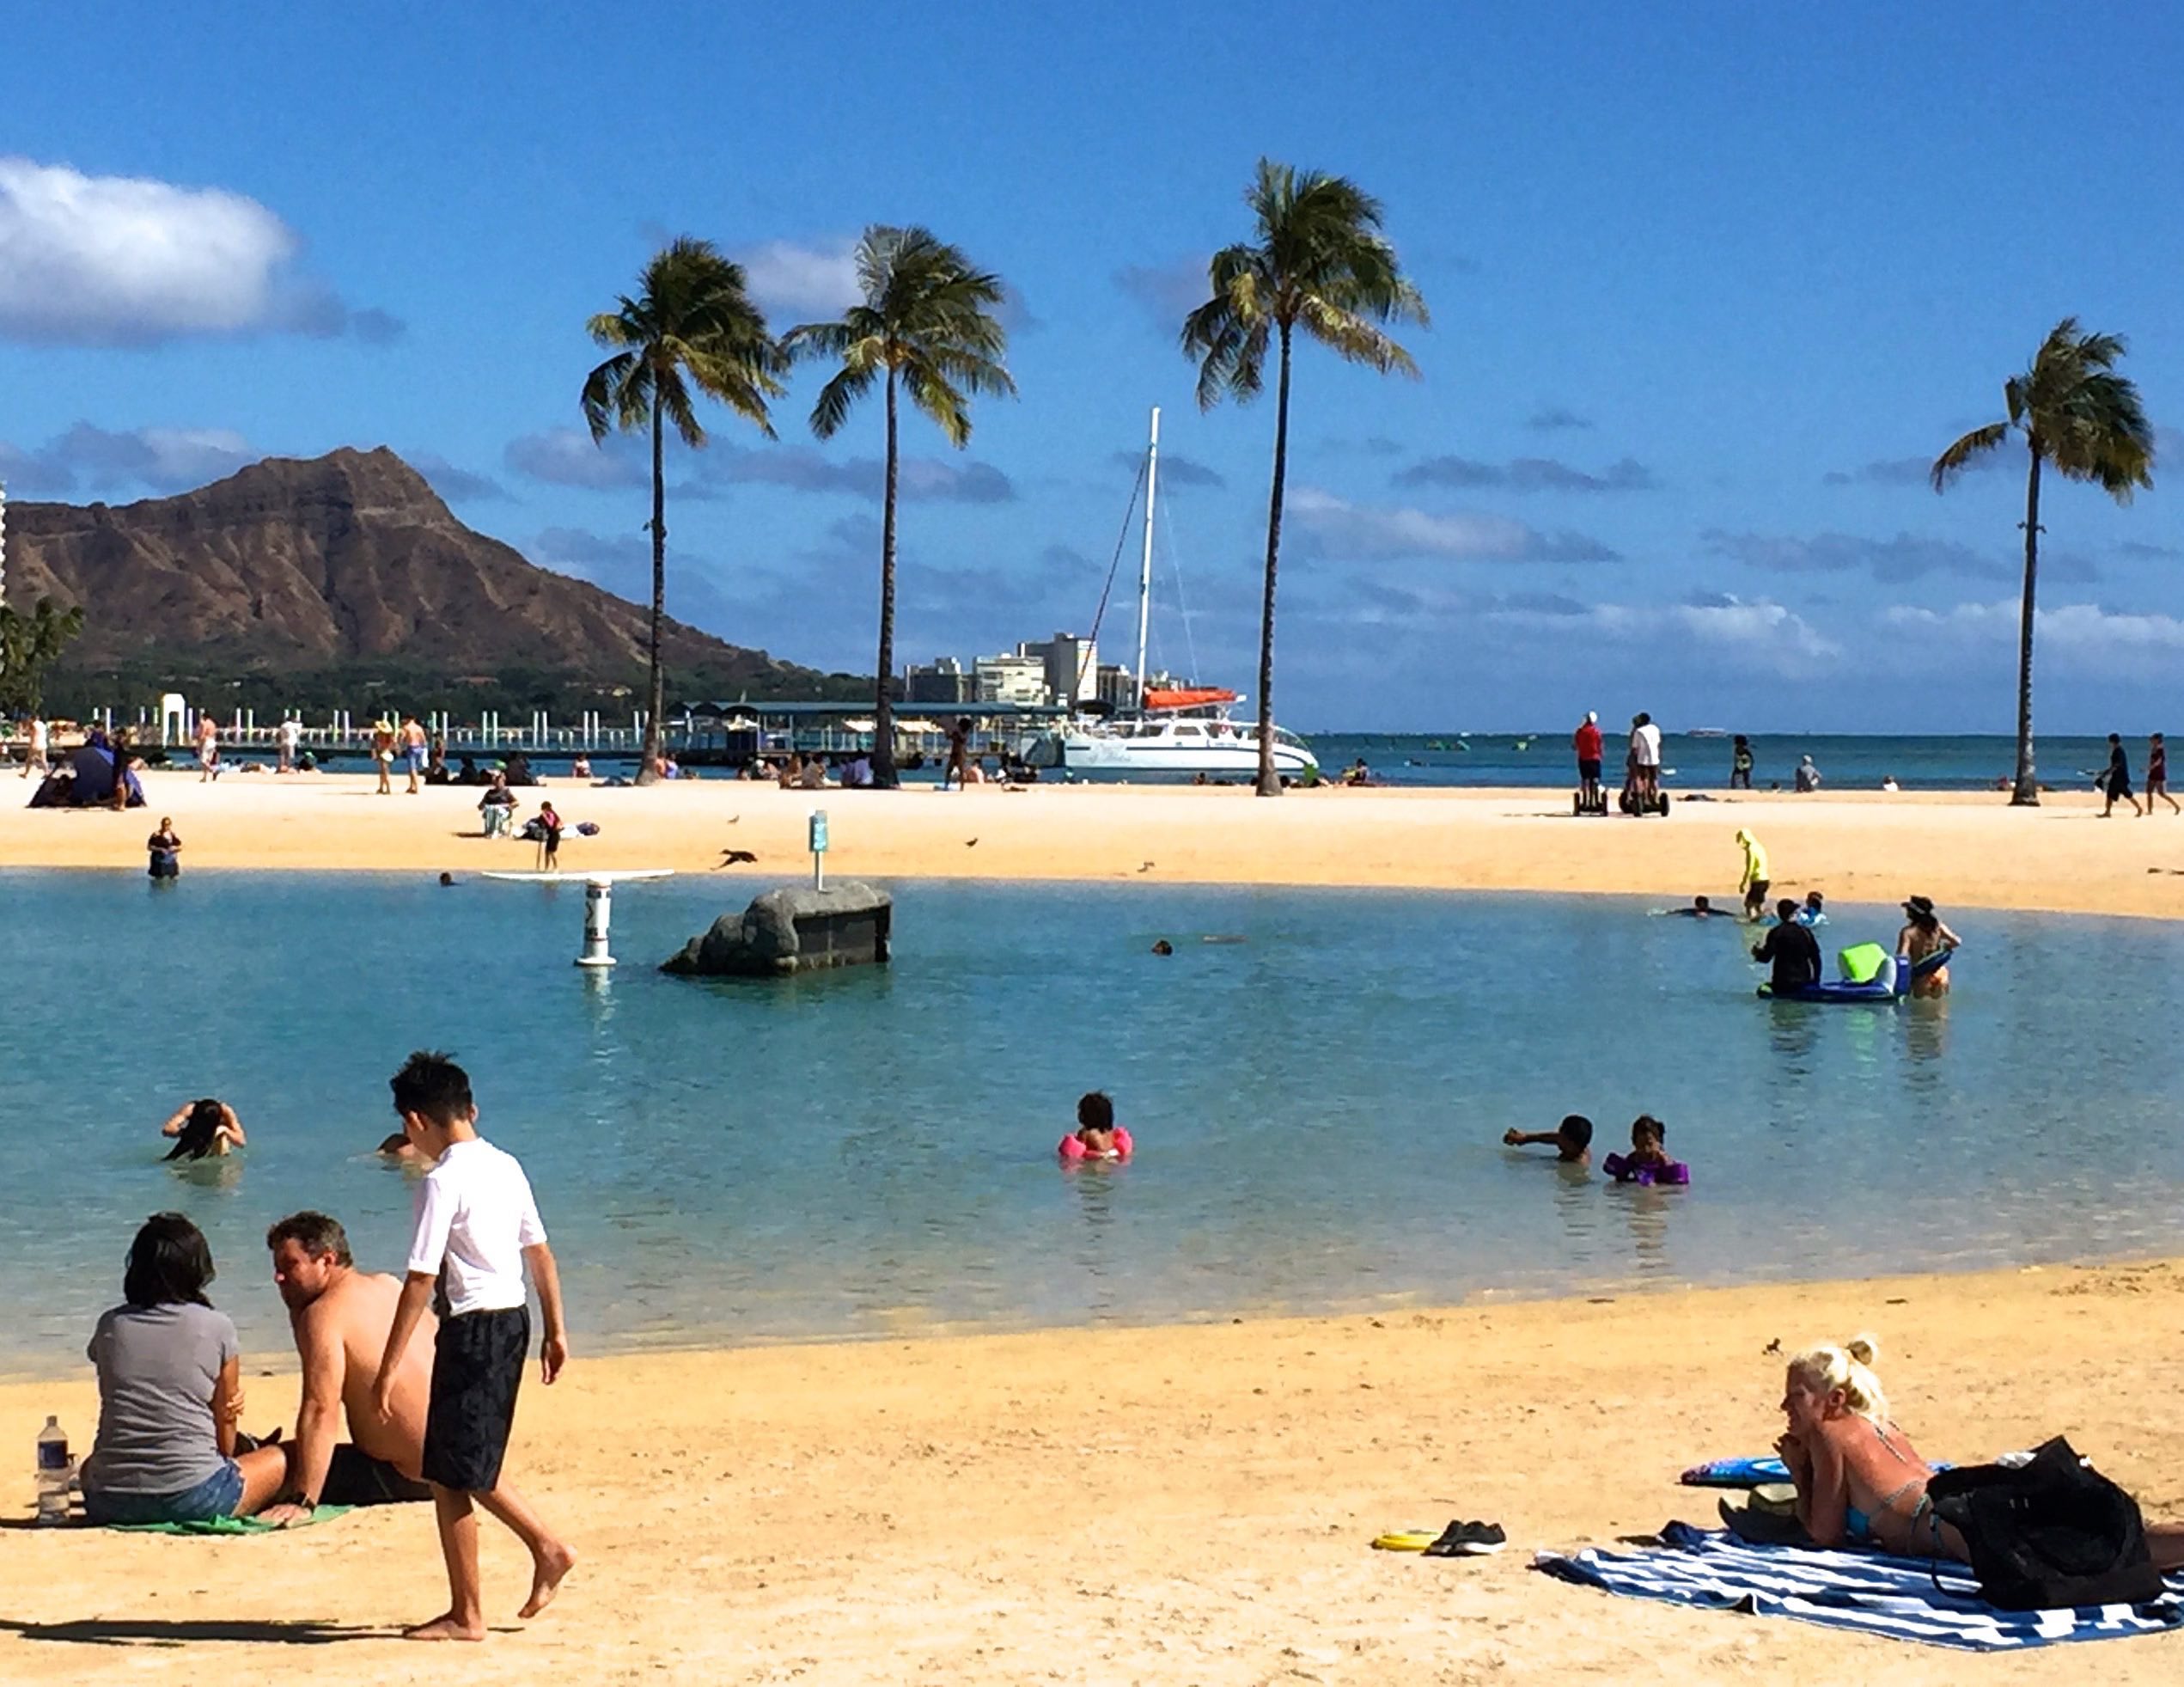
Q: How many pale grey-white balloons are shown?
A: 0